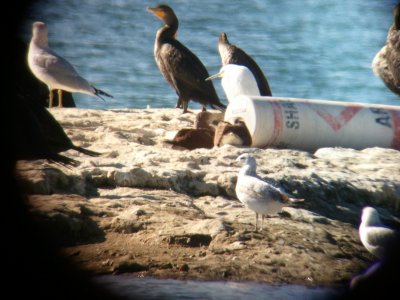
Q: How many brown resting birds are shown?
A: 2